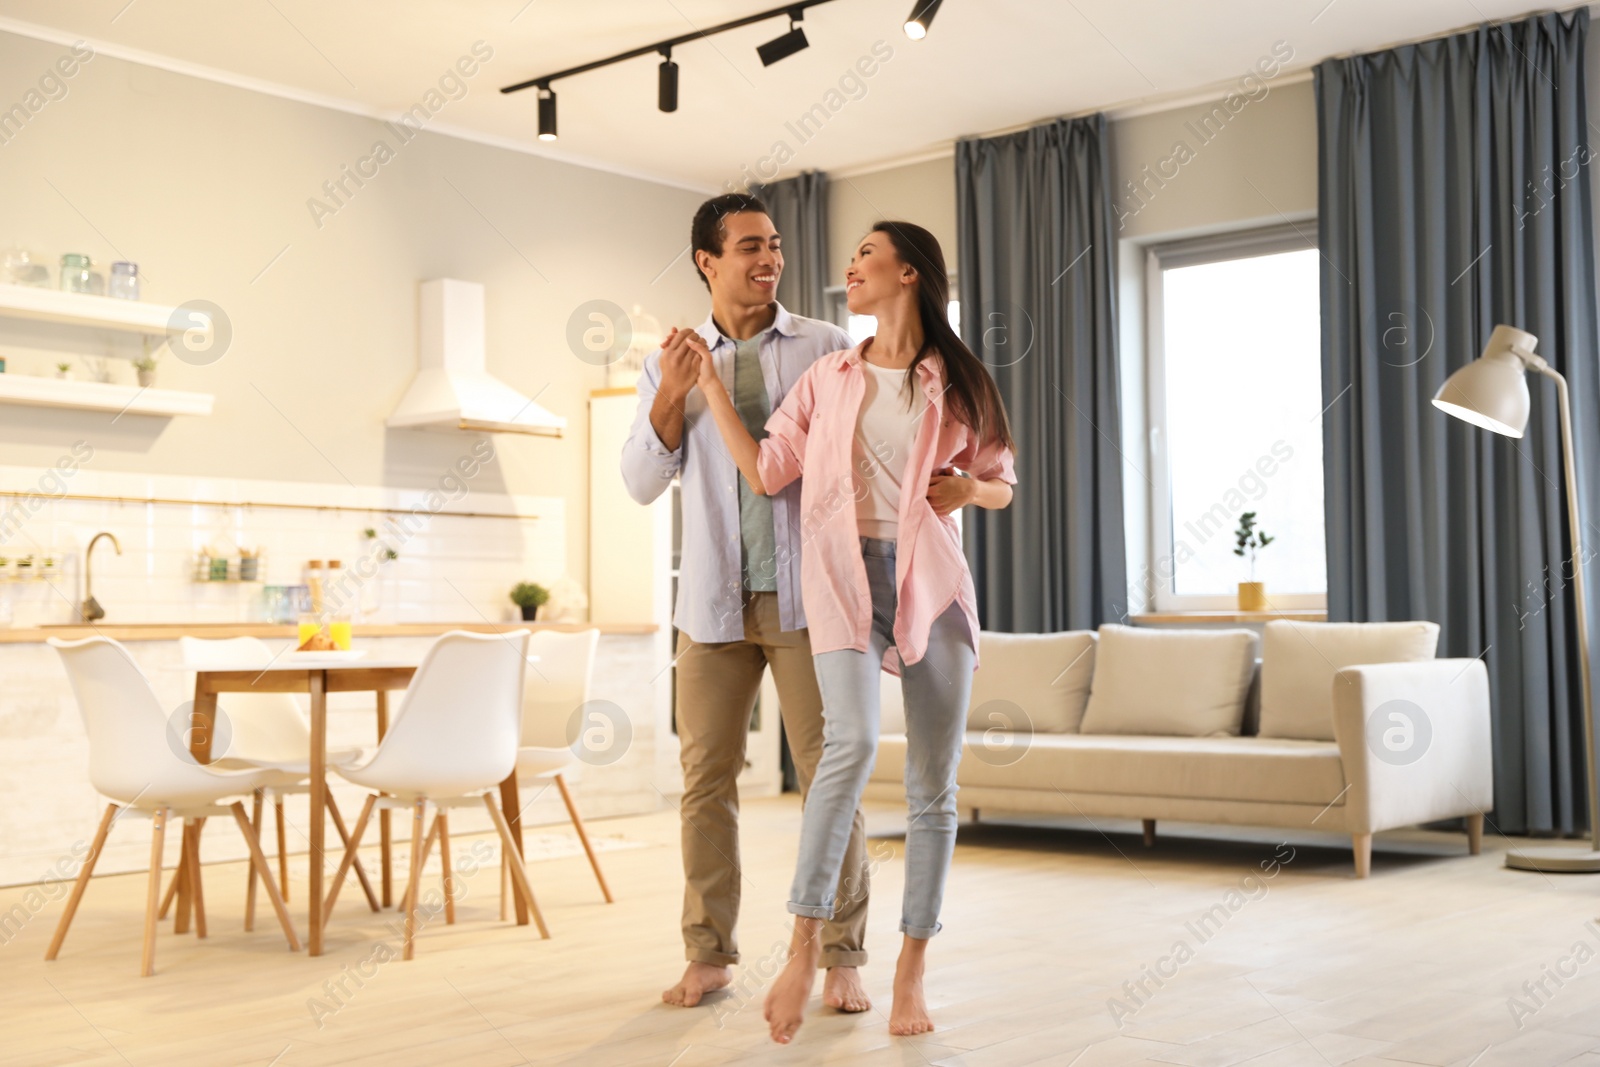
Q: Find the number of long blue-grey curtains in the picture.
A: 3